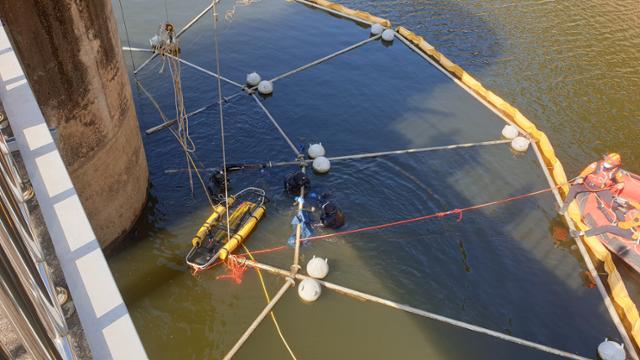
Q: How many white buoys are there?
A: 12